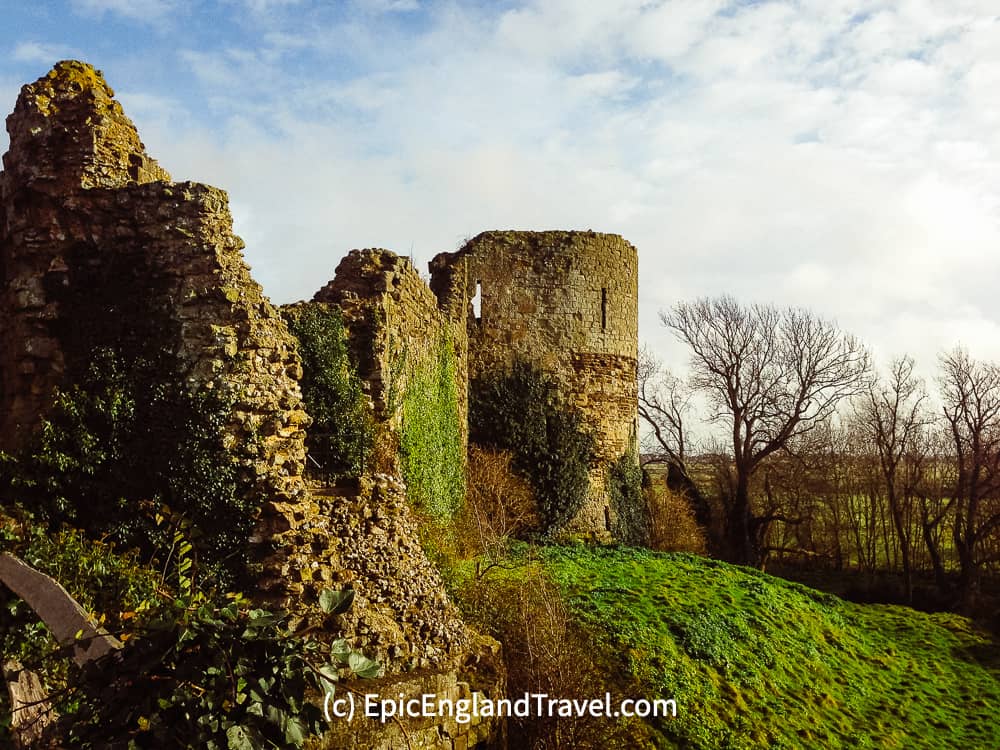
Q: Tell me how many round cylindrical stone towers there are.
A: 1